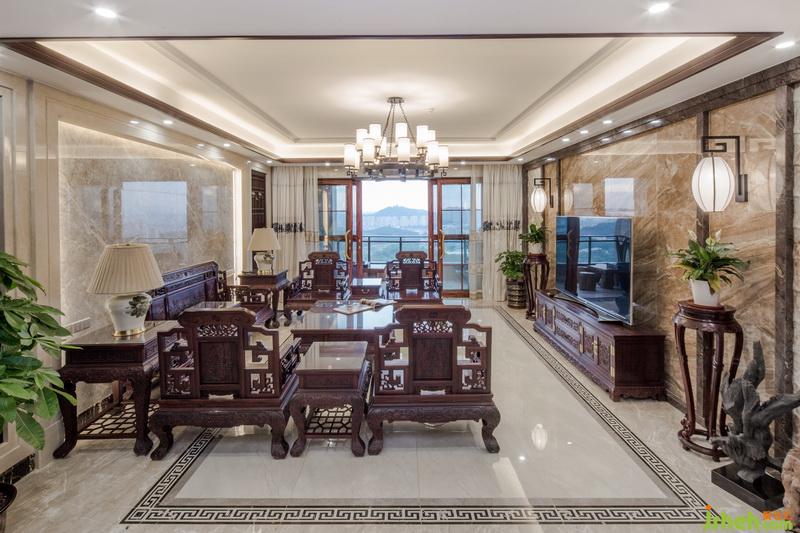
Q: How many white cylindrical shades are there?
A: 12